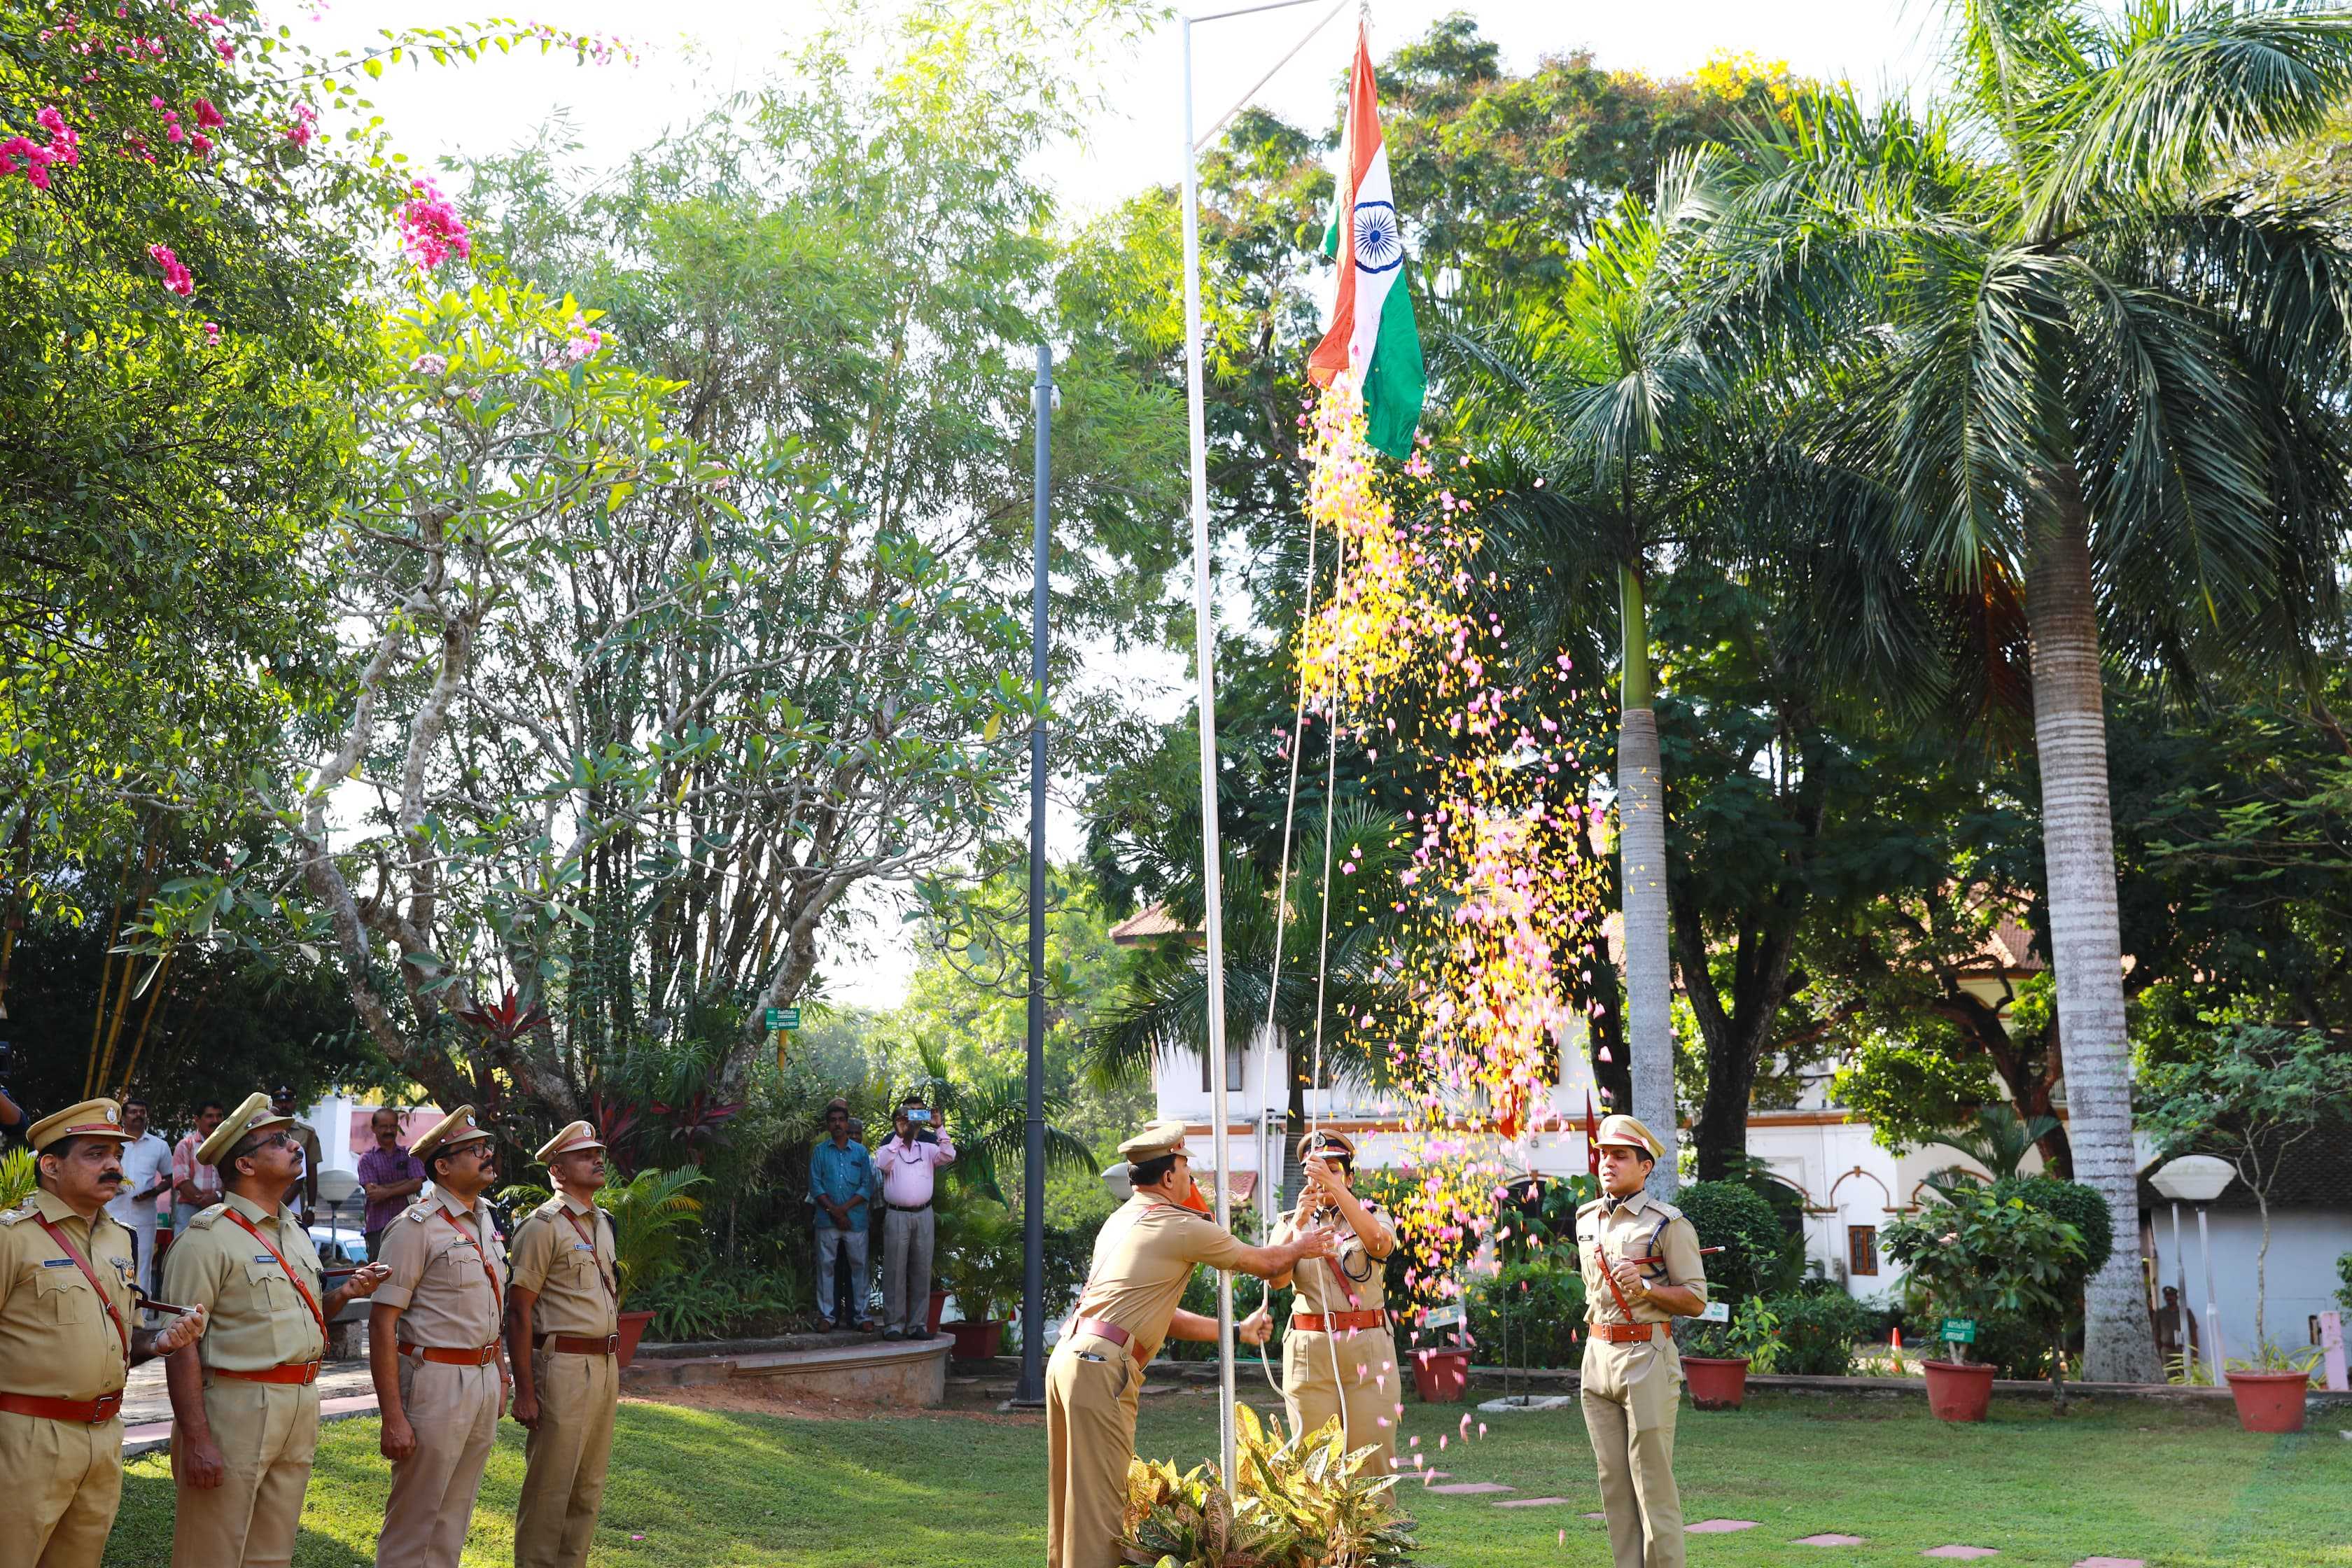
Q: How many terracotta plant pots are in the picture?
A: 7